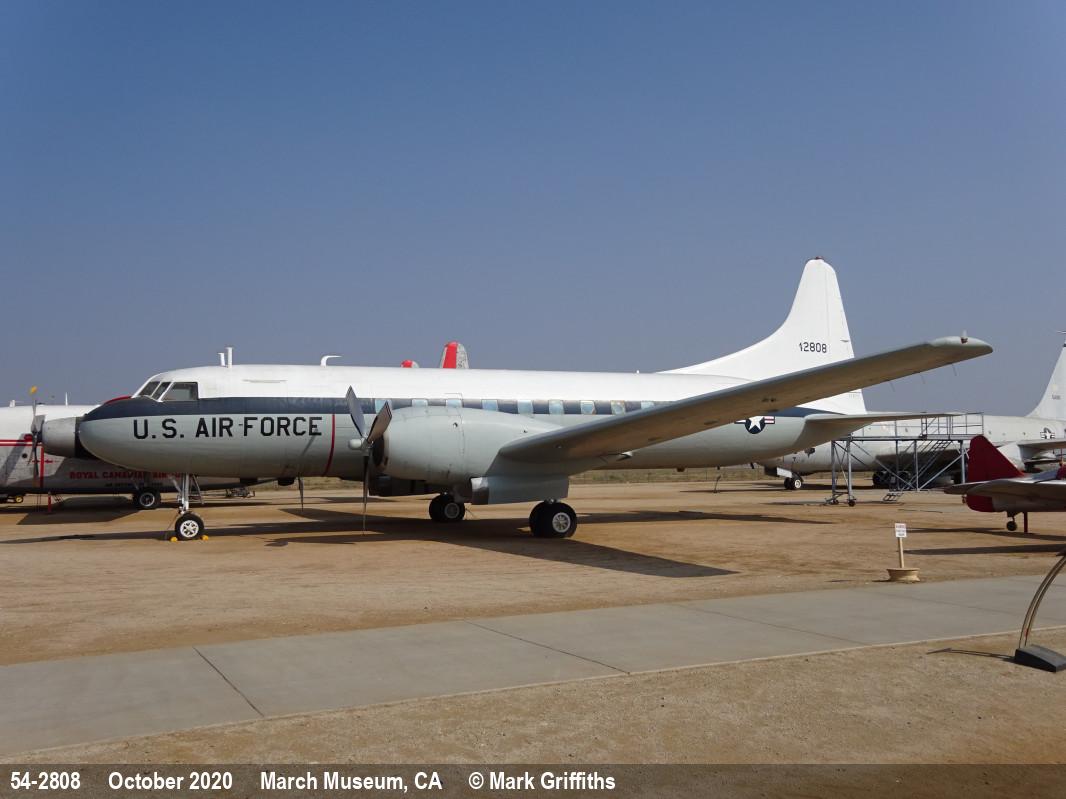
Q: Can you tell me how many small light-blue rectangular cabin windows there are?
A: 9